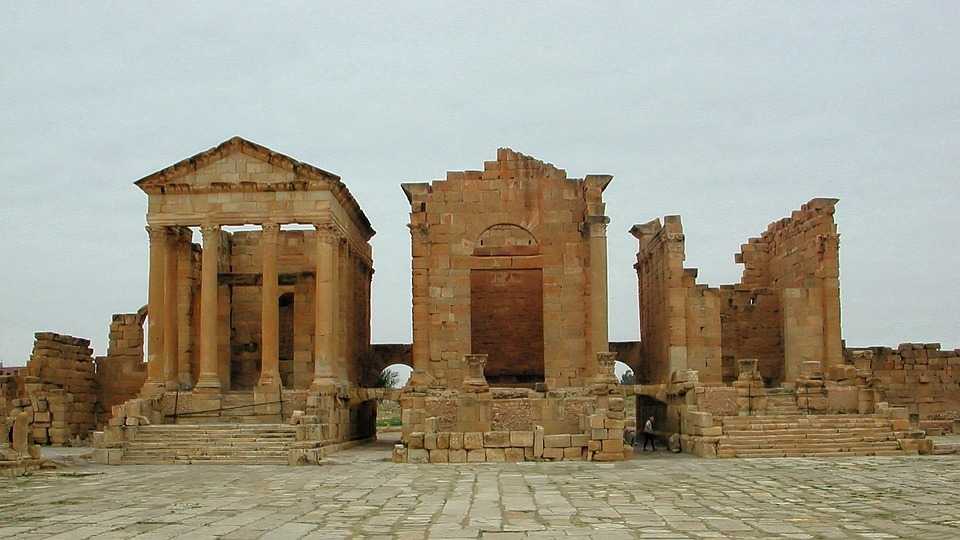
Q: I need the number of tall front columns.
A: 4